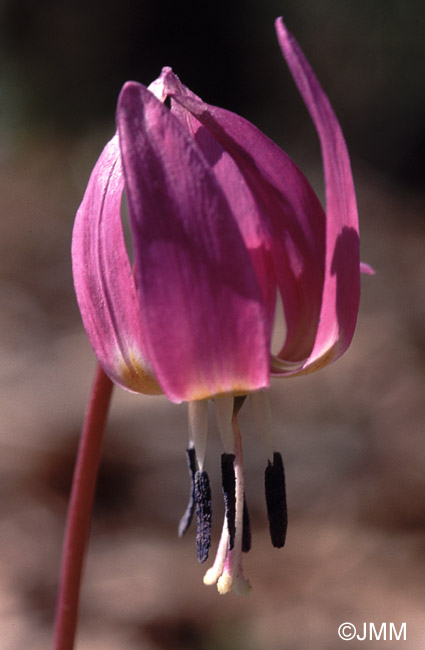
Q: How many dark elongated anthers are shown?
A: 5